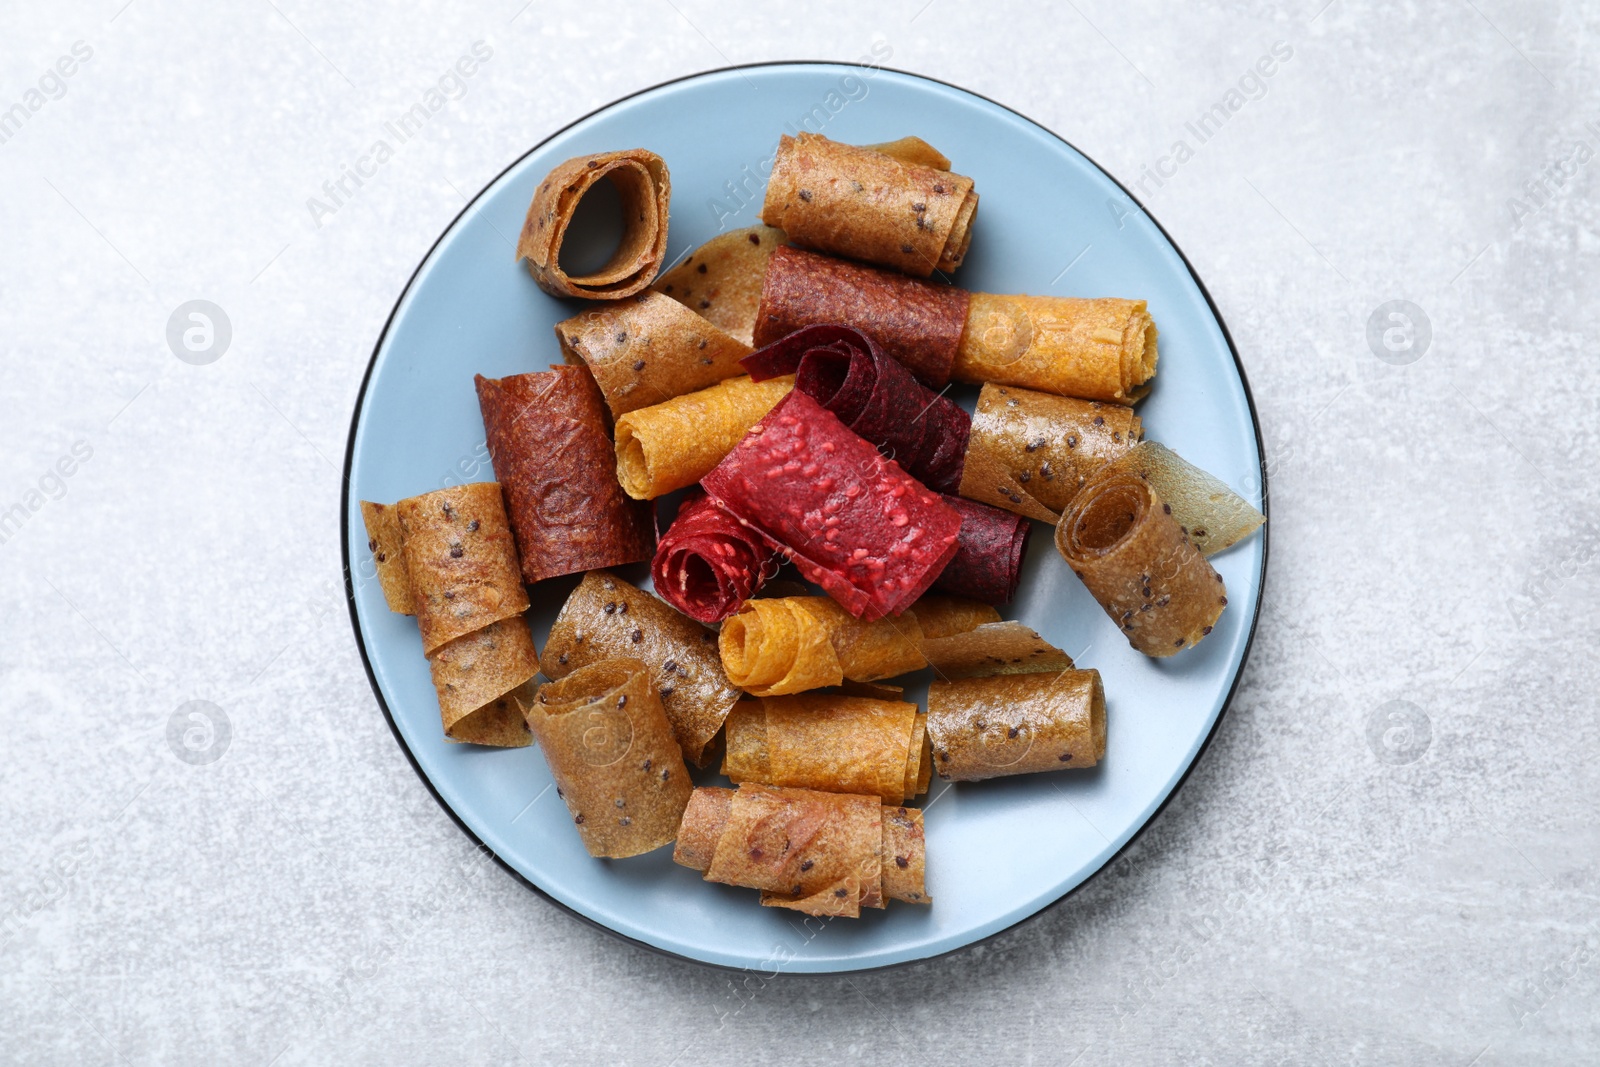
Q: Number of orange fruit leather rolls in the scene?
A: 4